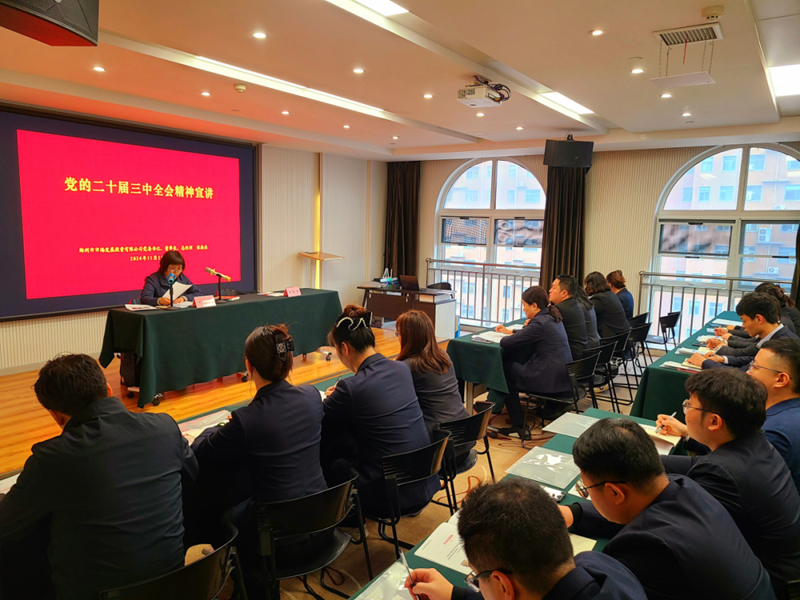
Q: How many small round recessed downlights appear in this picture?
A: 14